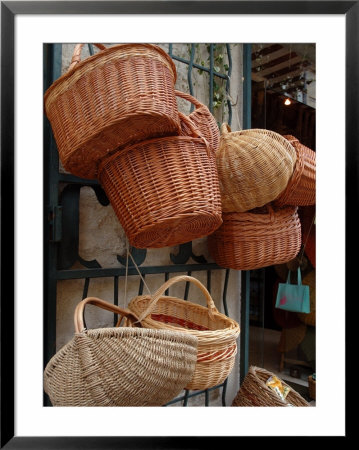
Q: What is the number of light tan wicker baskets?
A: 3